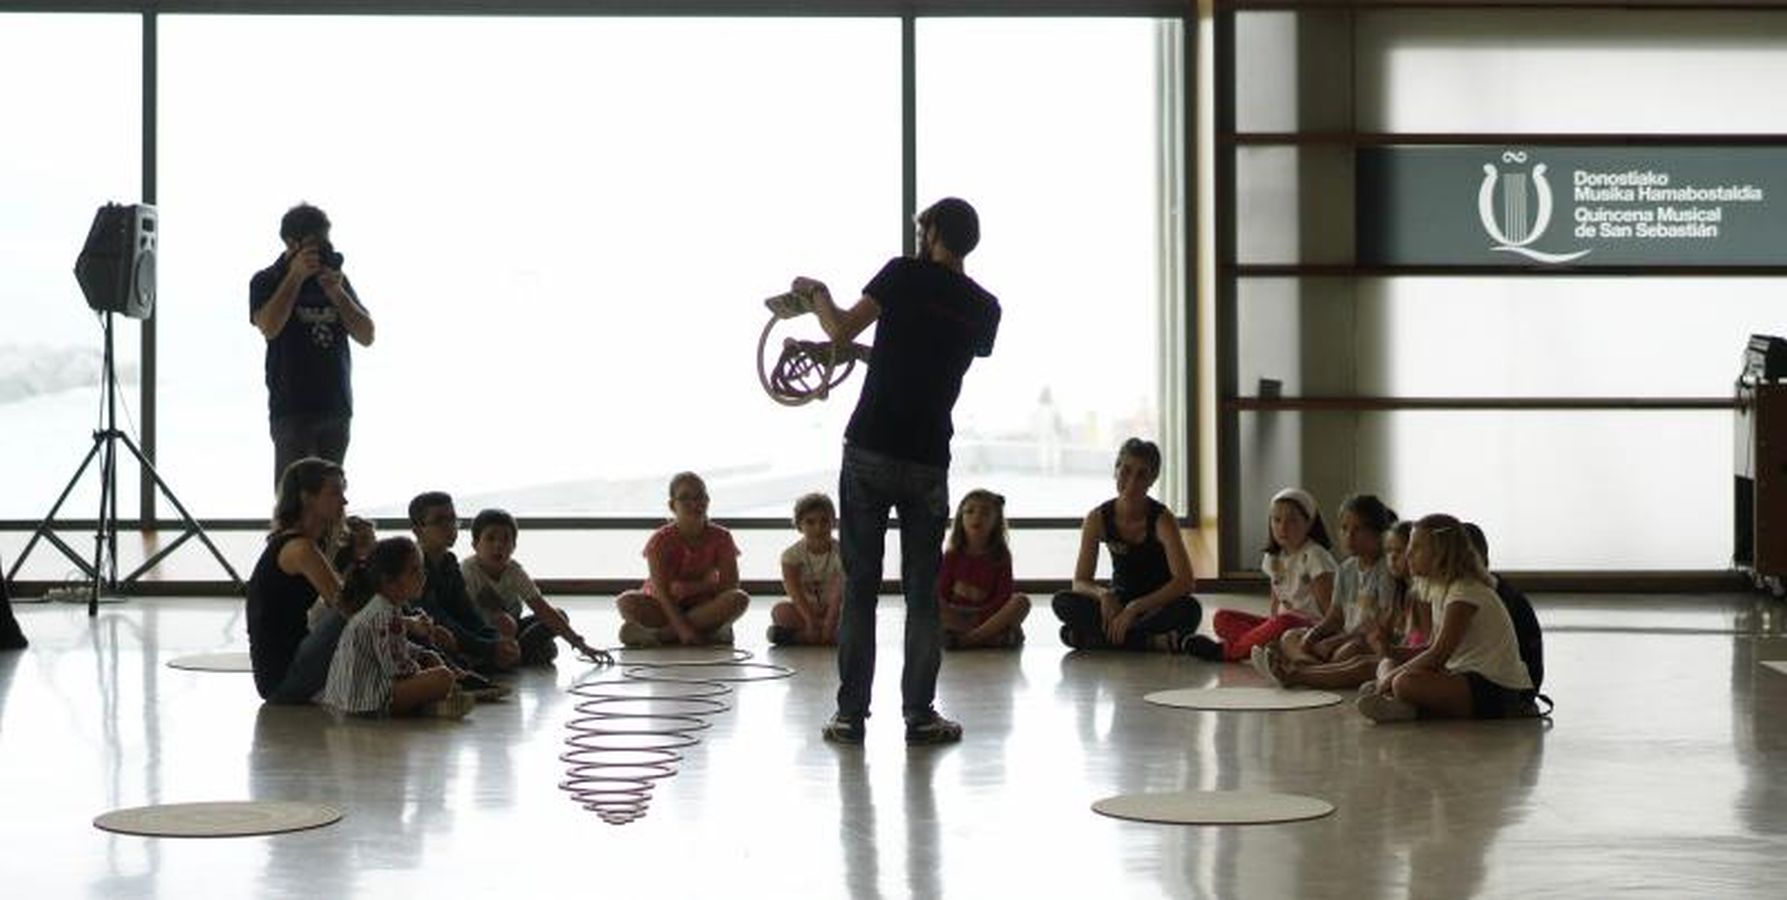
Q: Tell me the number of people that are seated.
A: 14